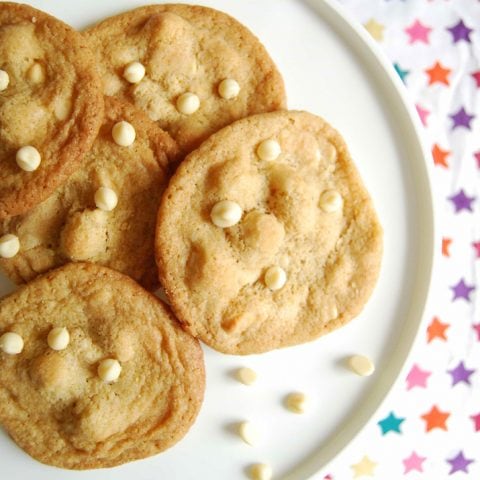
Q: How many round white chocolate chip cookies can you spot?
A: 5